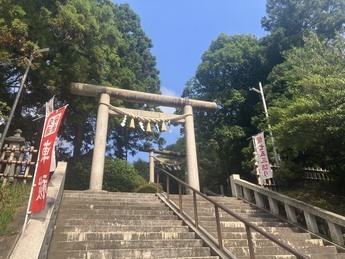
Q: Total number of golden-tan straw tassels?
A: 3